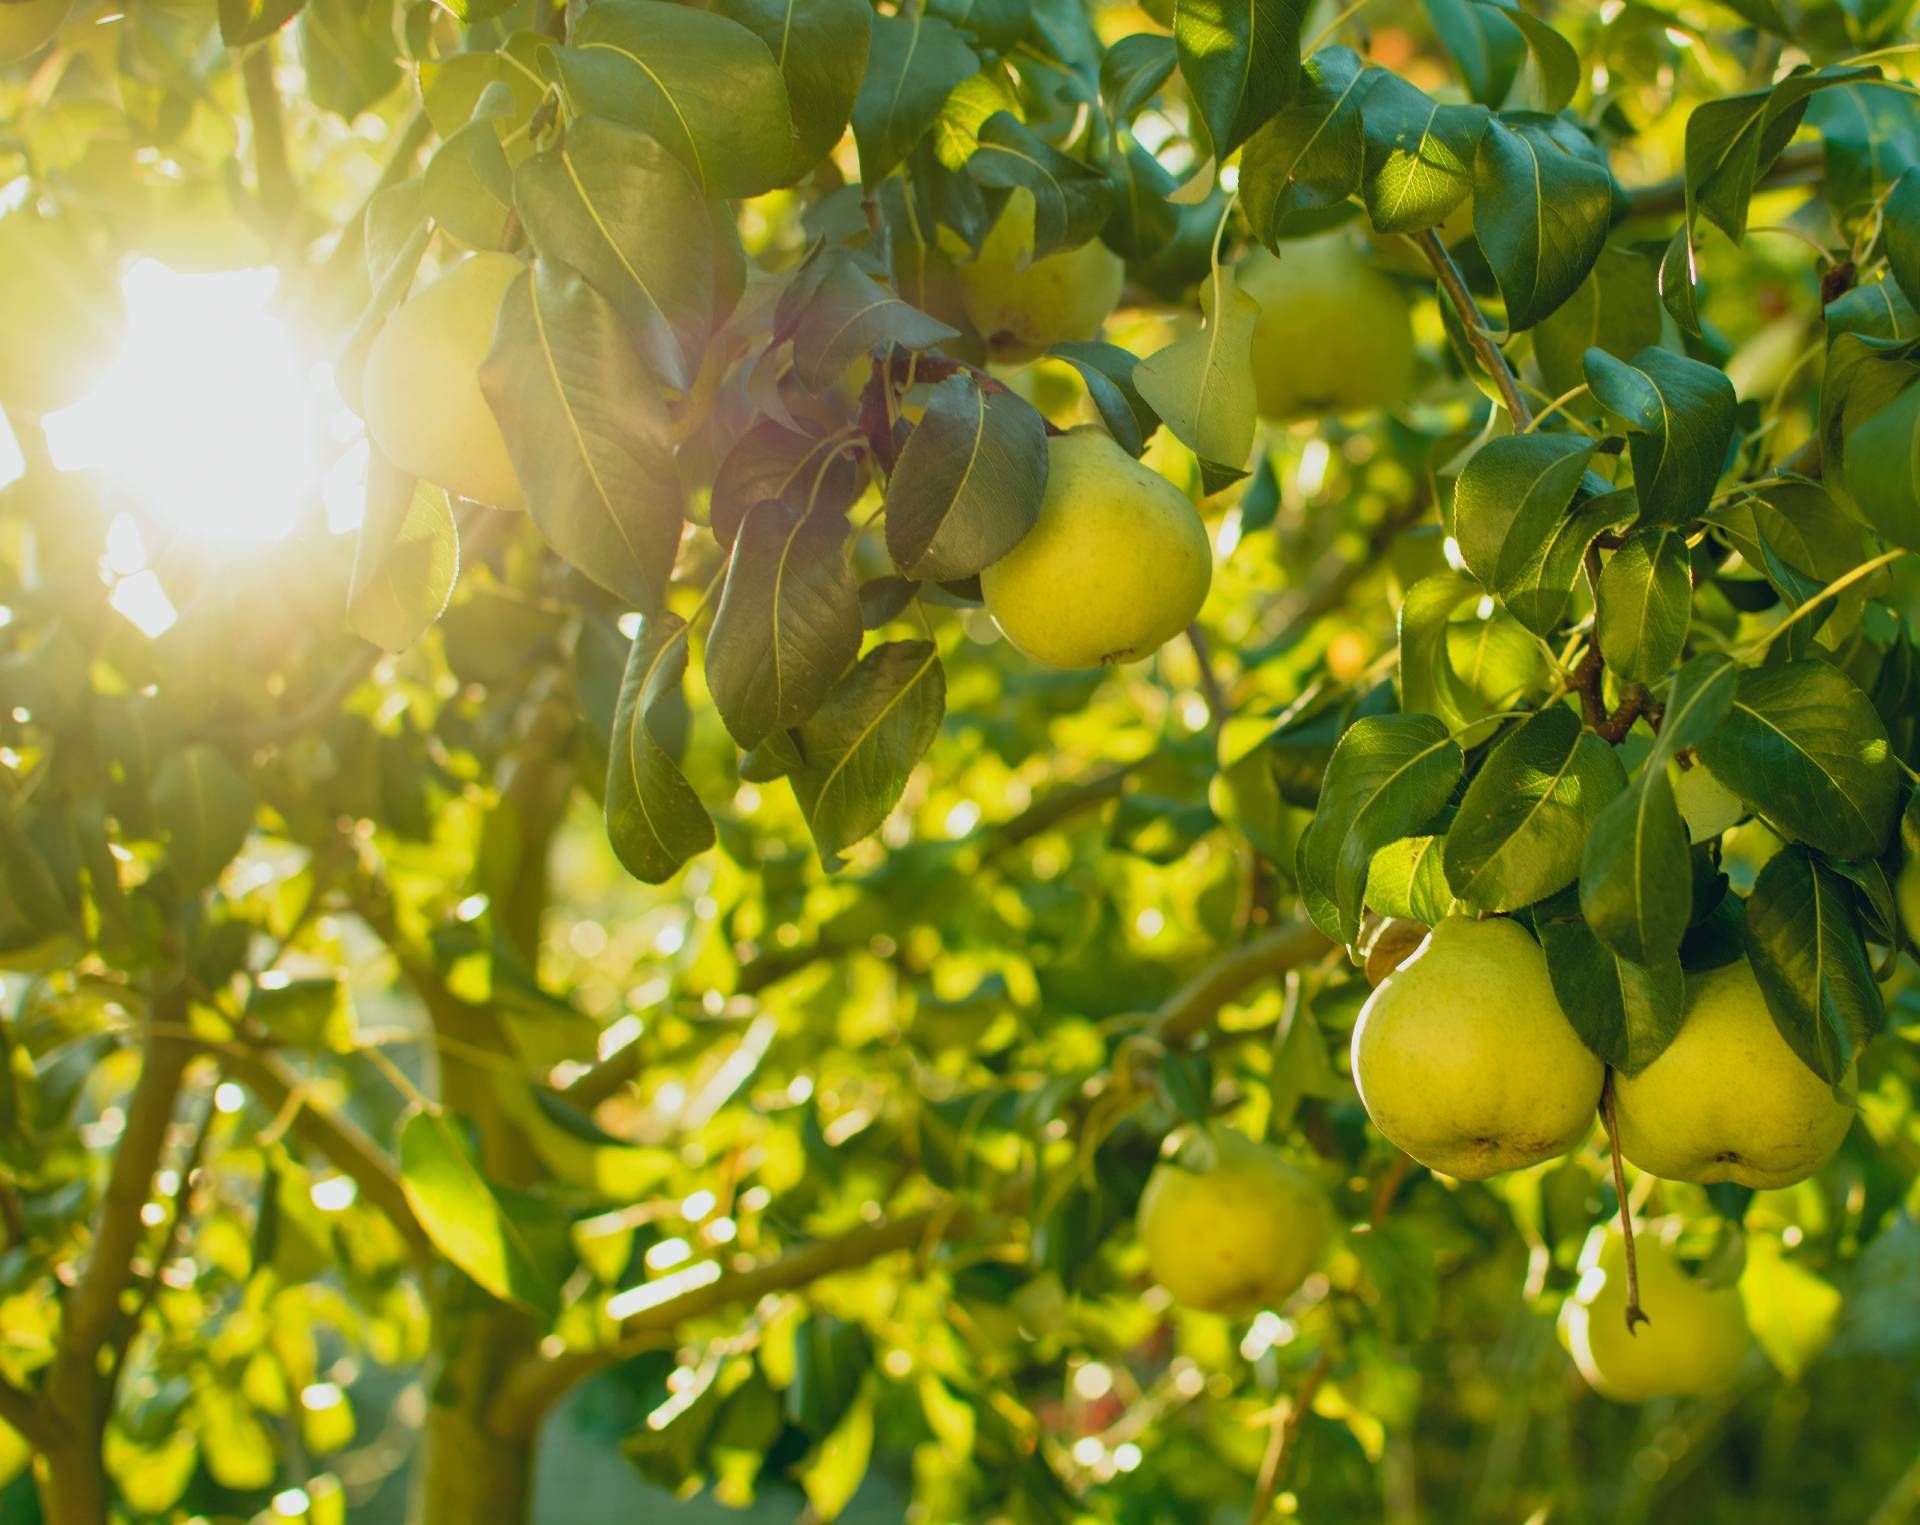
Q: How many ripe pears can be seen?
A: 8